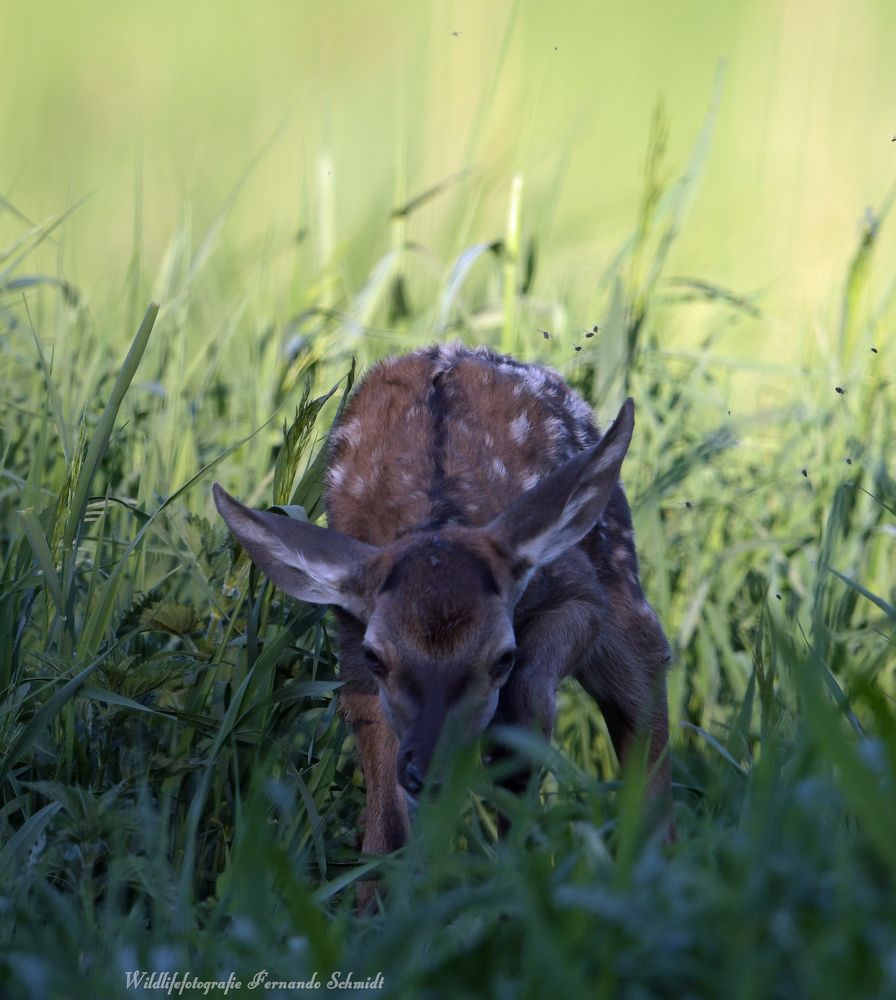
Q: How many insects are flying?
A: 14